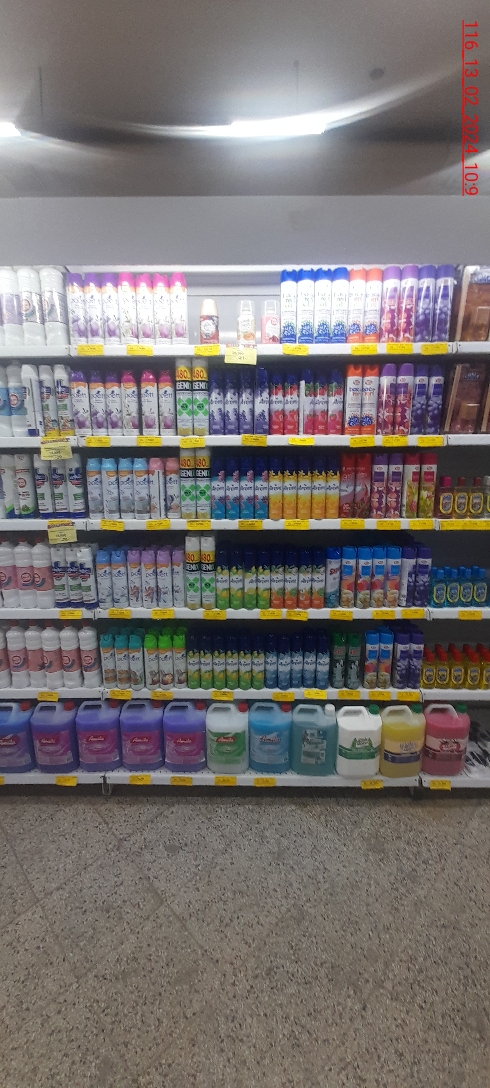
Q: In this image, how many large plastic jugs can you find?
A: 11